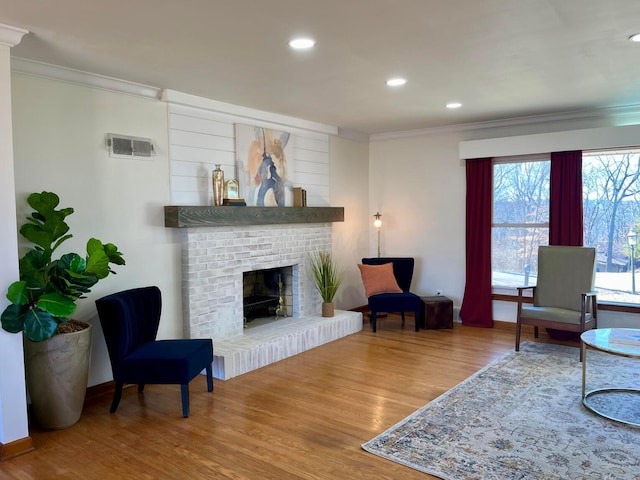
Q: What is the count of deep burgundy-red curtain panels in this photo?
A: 2